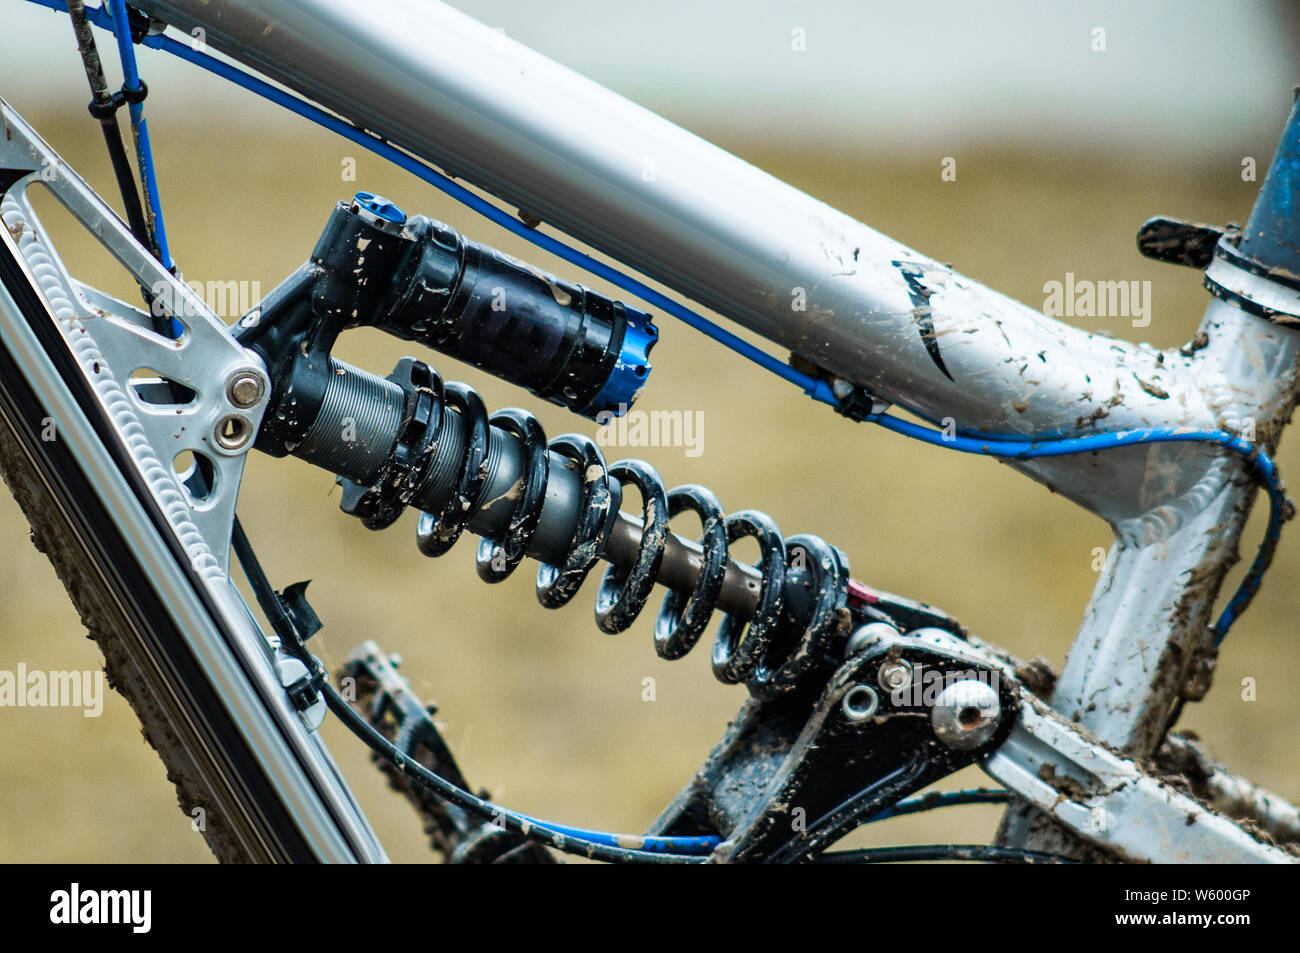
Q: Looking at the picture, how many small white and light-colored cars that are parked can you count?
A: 0